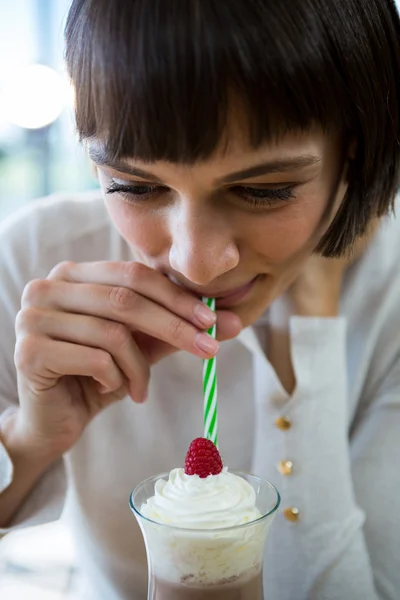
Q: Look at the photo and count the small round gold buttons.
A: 3